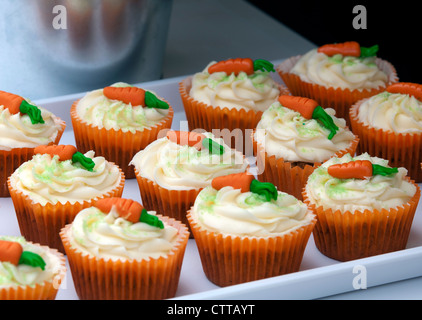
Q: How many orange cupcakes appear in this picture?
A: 12